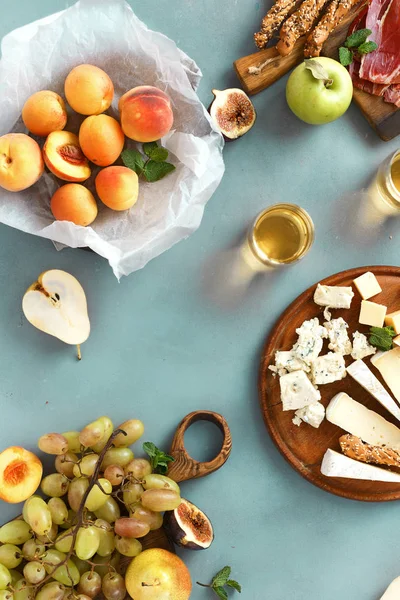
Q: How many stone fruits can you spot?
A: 9